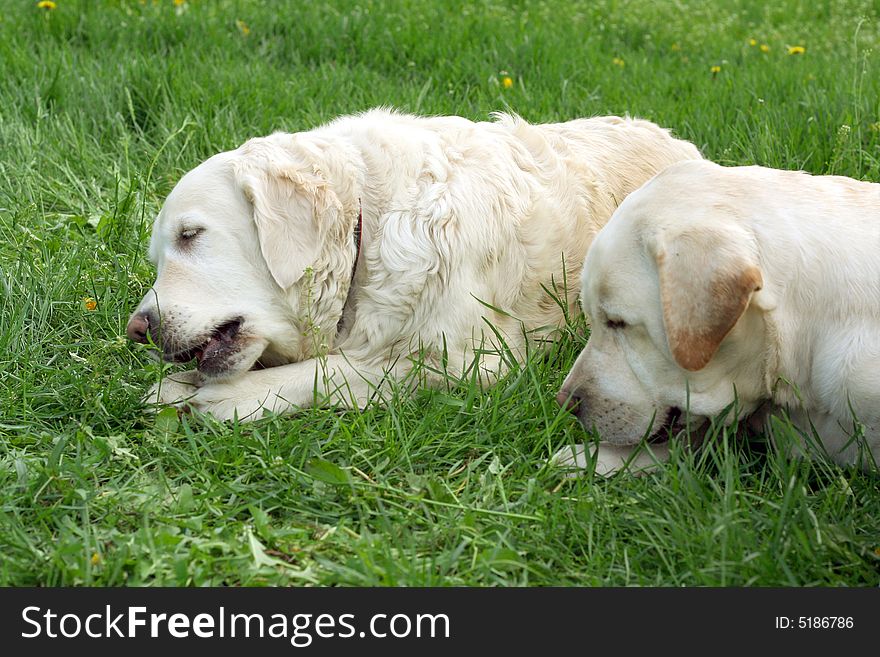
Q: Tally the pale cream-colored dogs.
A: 2